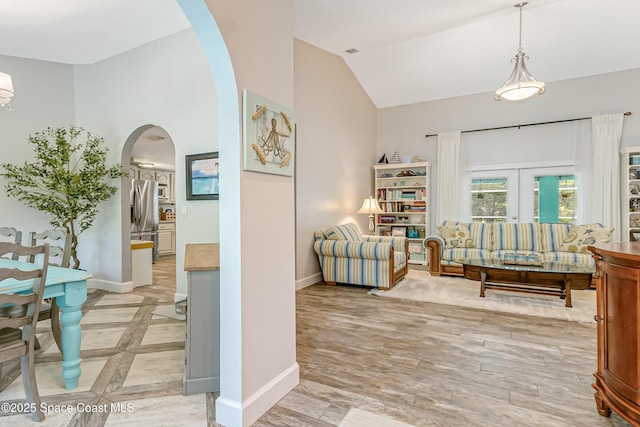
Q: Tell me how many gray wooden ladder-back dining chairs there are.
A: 3